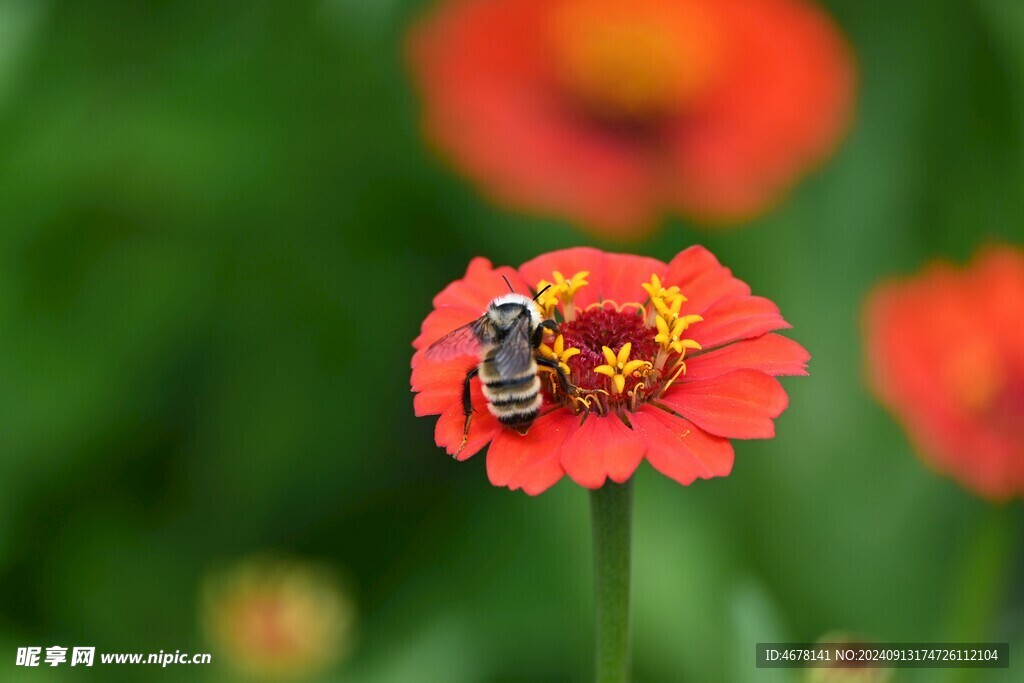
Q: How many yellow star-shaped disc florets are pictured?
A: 7